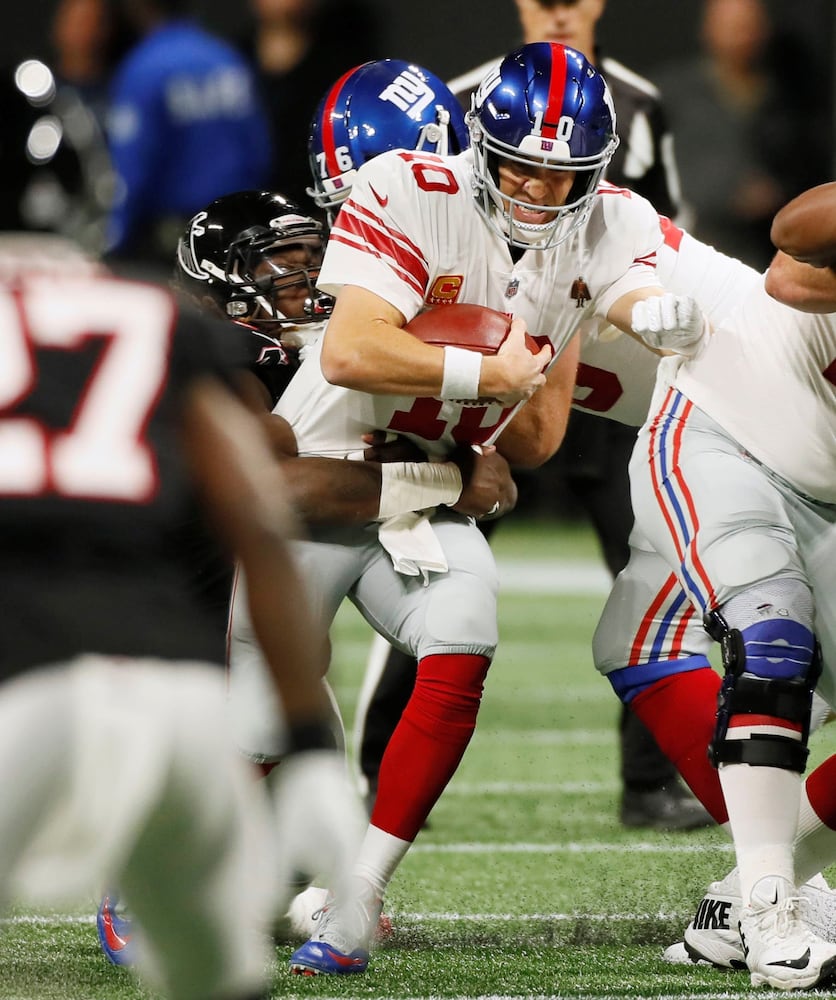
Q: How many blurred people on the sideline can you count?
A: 4